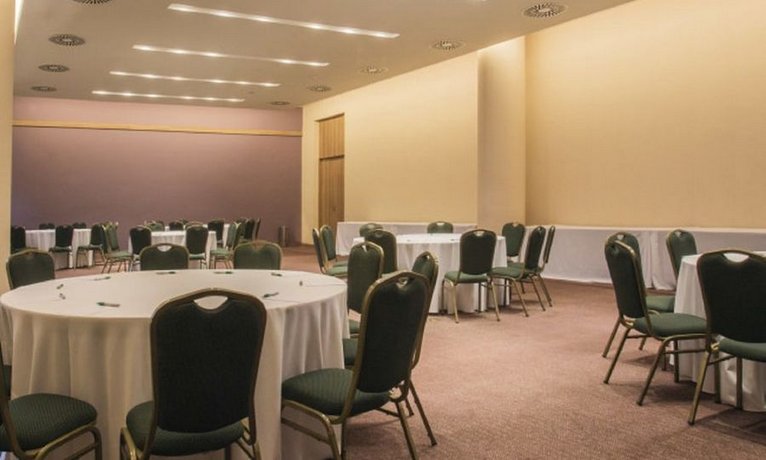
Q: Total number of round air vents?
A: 9